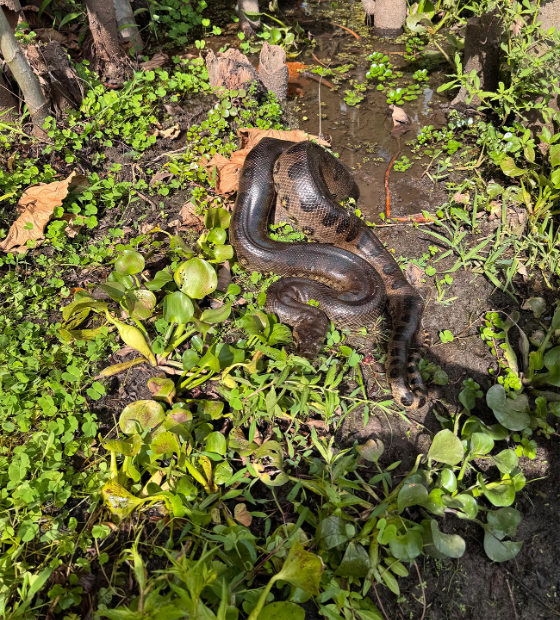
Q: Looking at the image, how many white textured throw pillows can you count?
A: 0